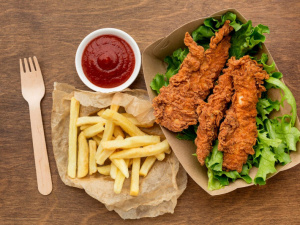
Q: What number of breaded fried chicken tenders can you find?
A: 3